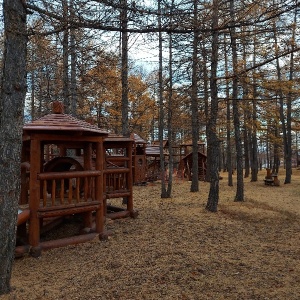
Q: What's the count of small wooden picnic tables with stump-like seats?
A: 1